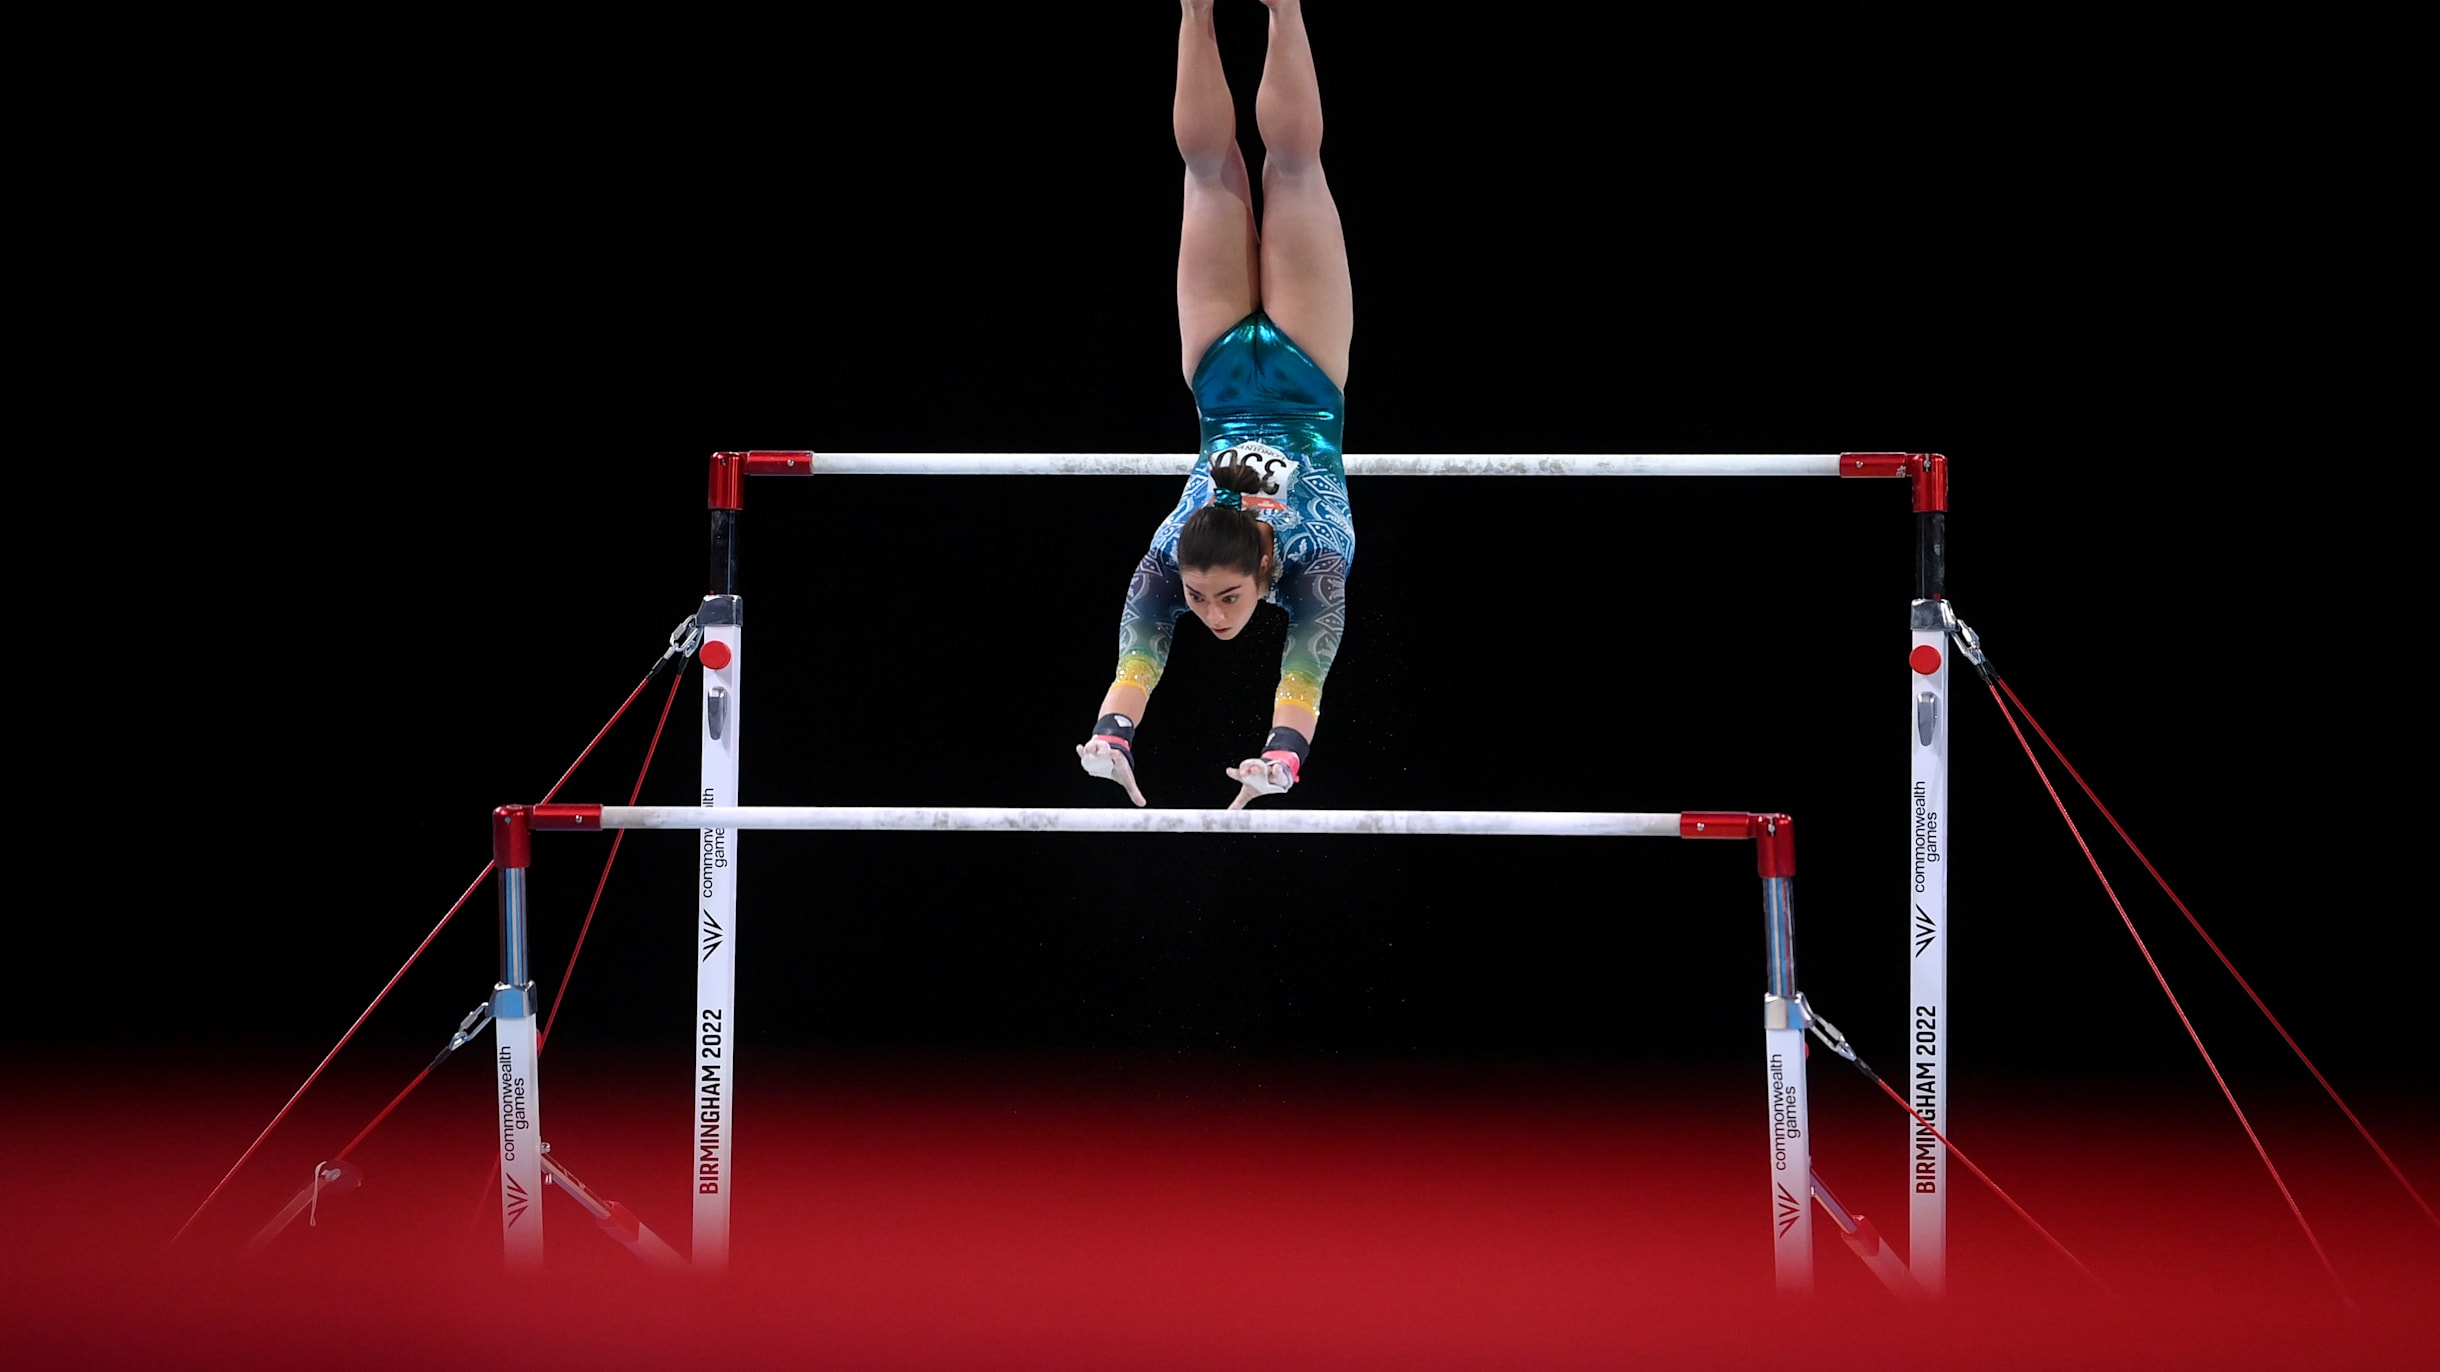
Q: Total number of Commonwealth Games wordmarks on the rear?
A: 2